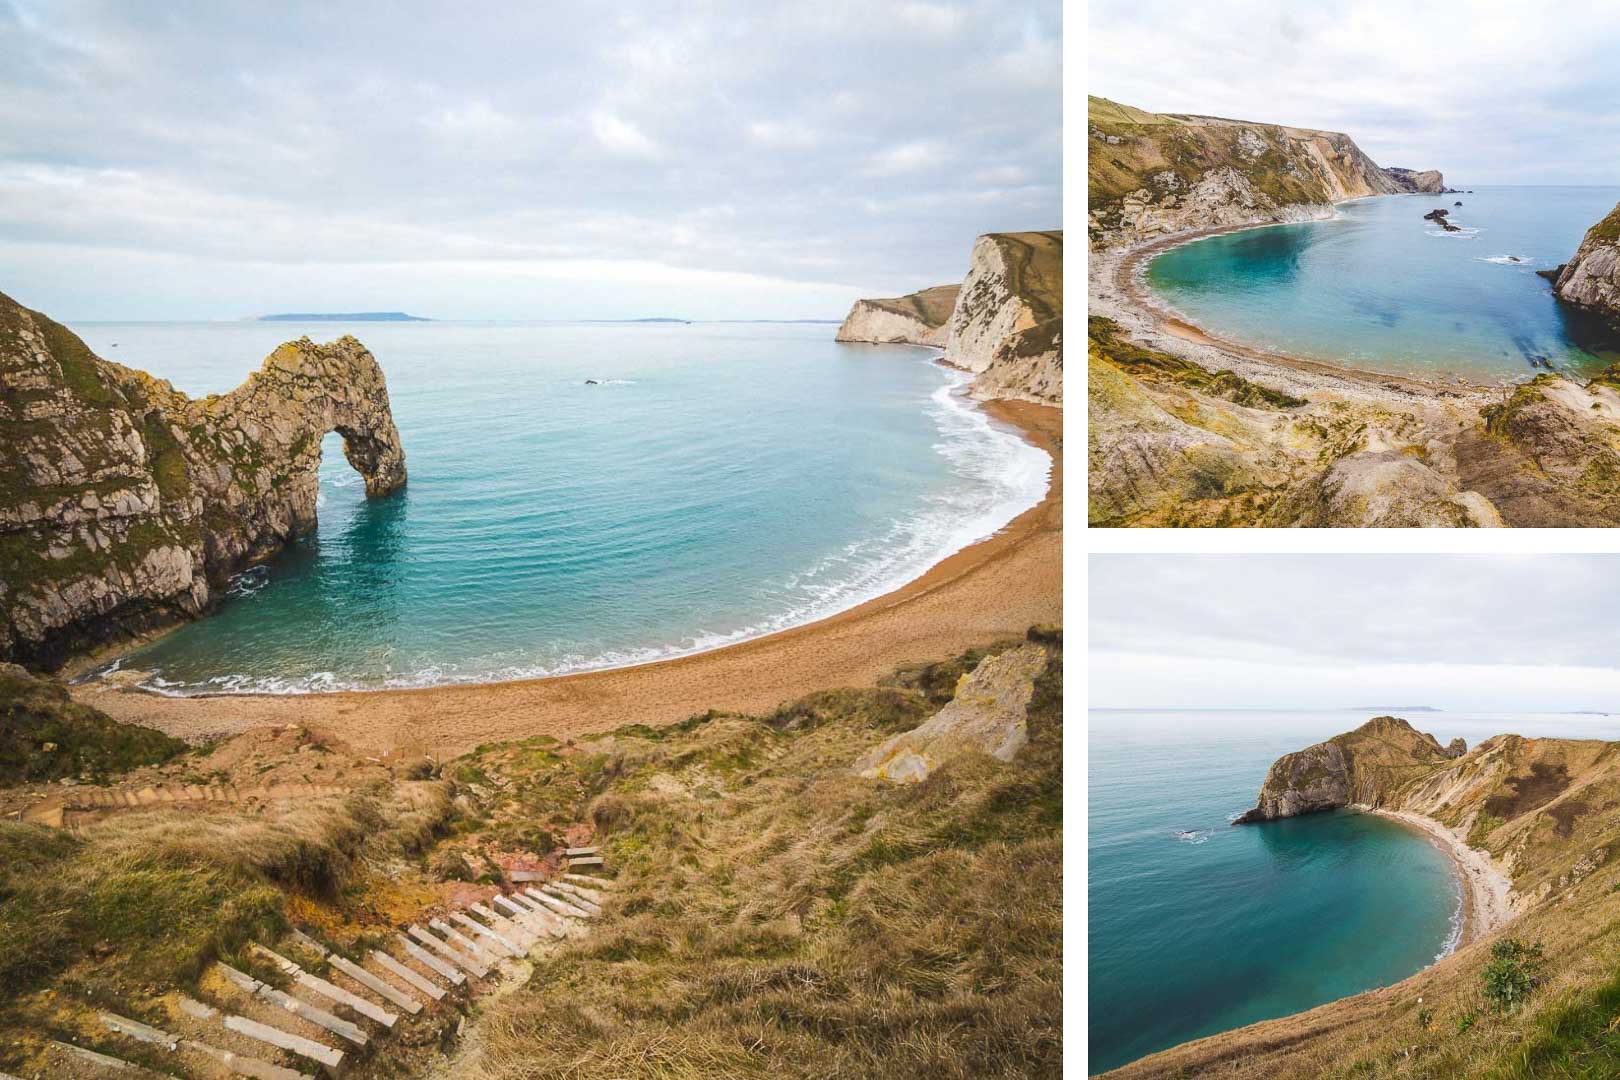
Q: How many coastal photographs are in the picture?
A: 3